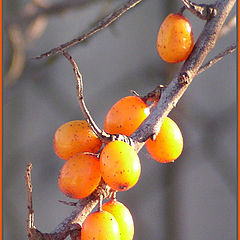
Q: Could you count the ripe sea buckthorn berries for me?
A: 8